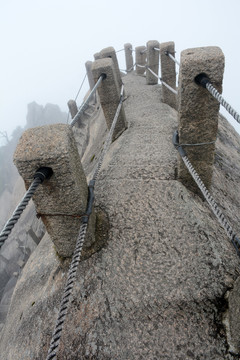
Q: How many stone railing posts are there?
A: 11